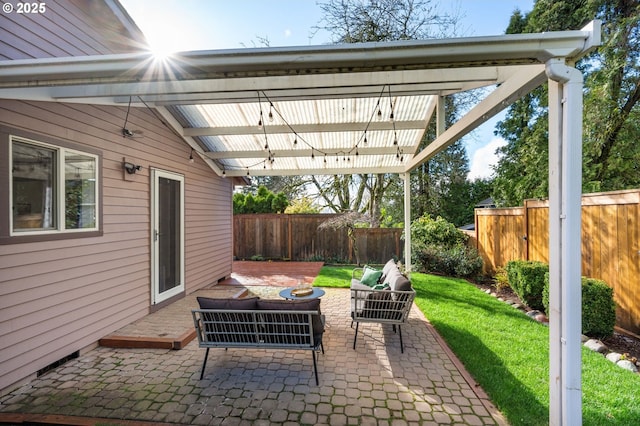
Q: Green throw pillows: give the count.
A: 2